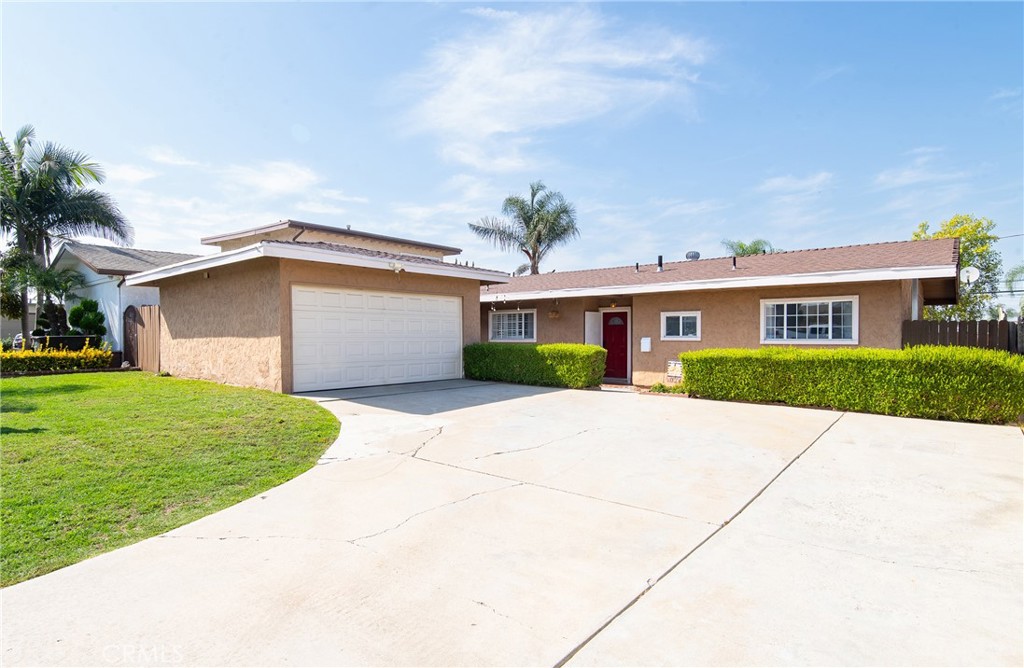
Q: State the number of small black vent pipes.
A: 3